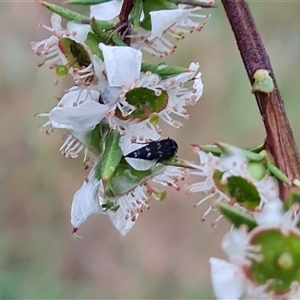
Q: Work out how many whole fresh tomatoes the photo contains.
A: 0